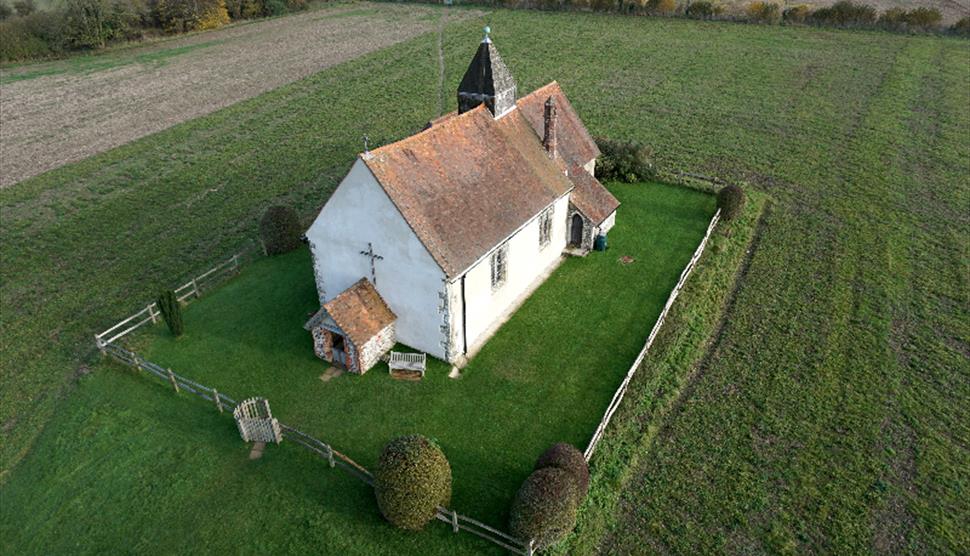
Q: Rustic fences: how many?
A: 1